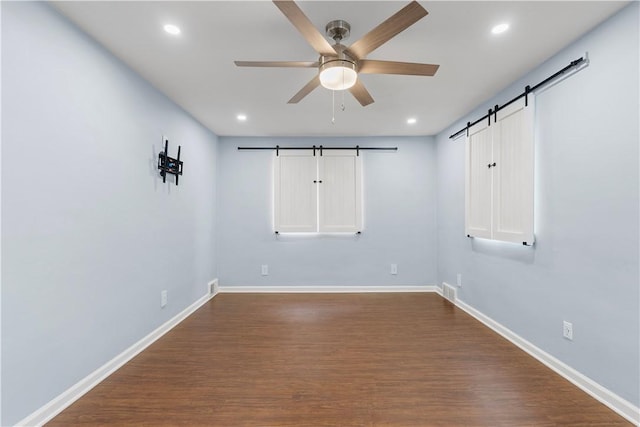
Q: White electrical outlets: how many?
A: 5